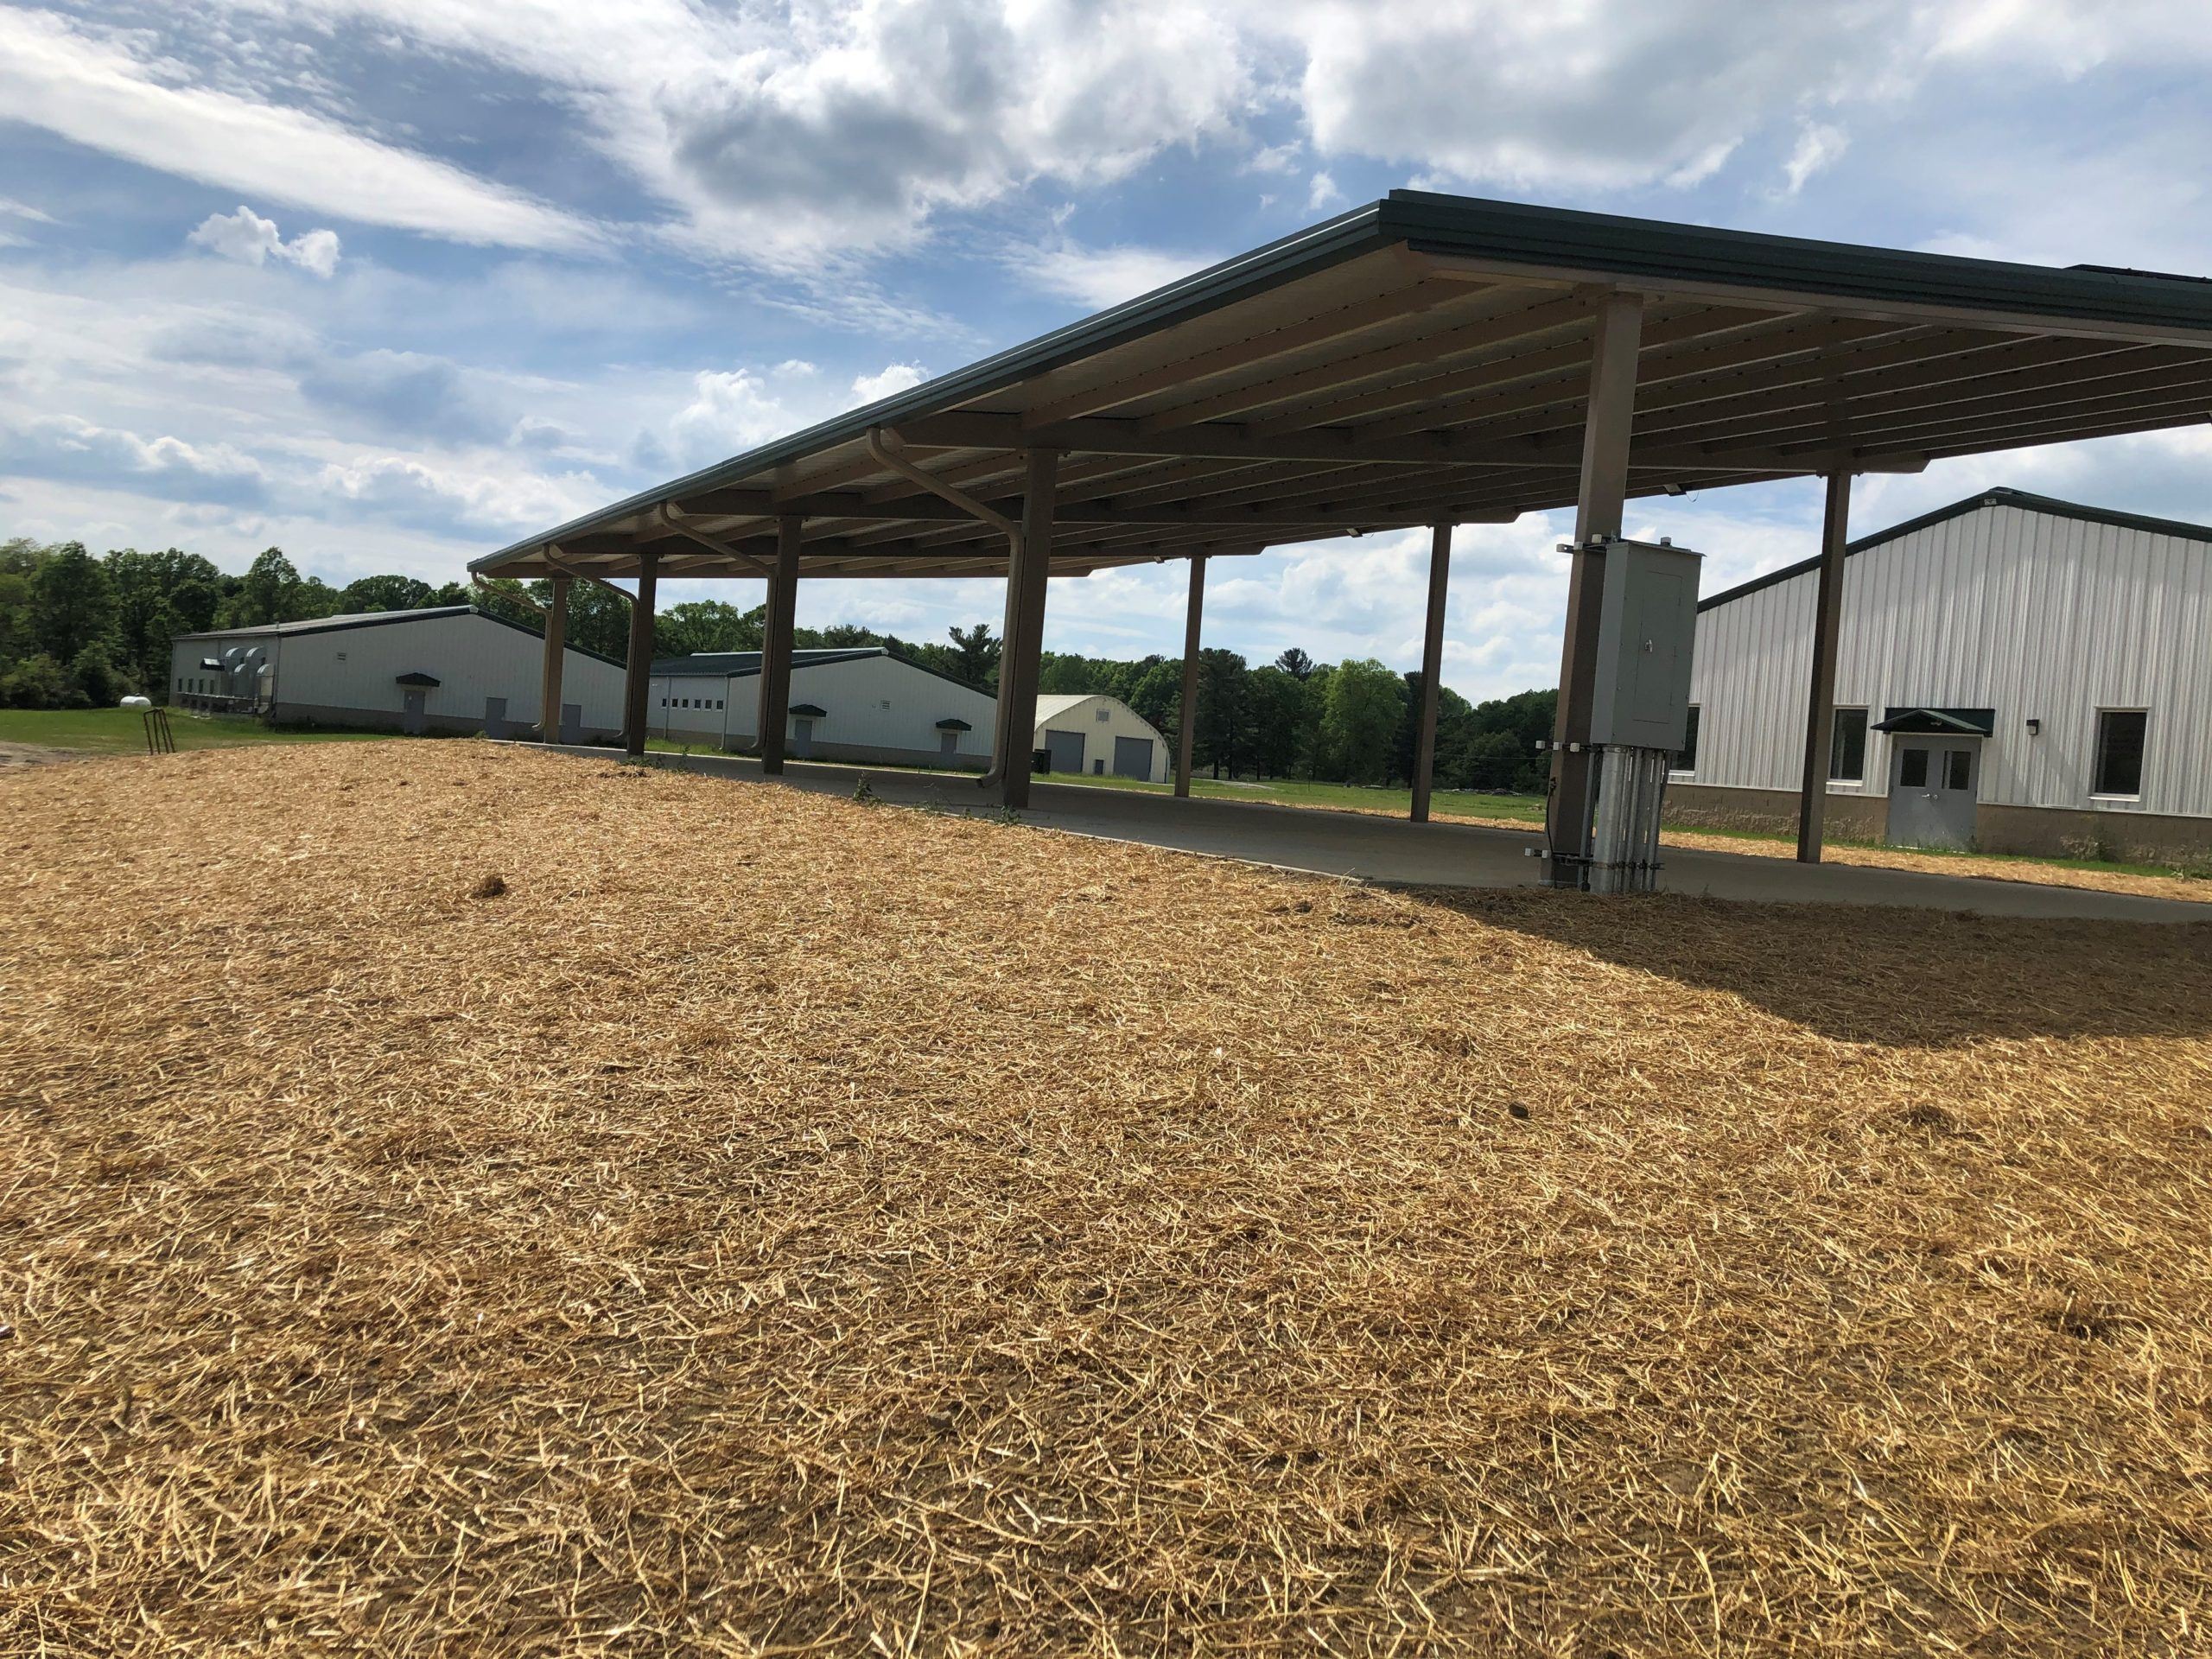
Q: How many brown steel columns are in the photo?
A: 8